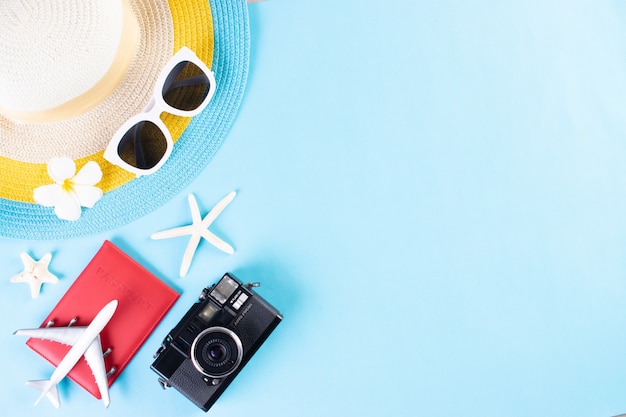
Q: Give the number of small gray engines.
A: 4